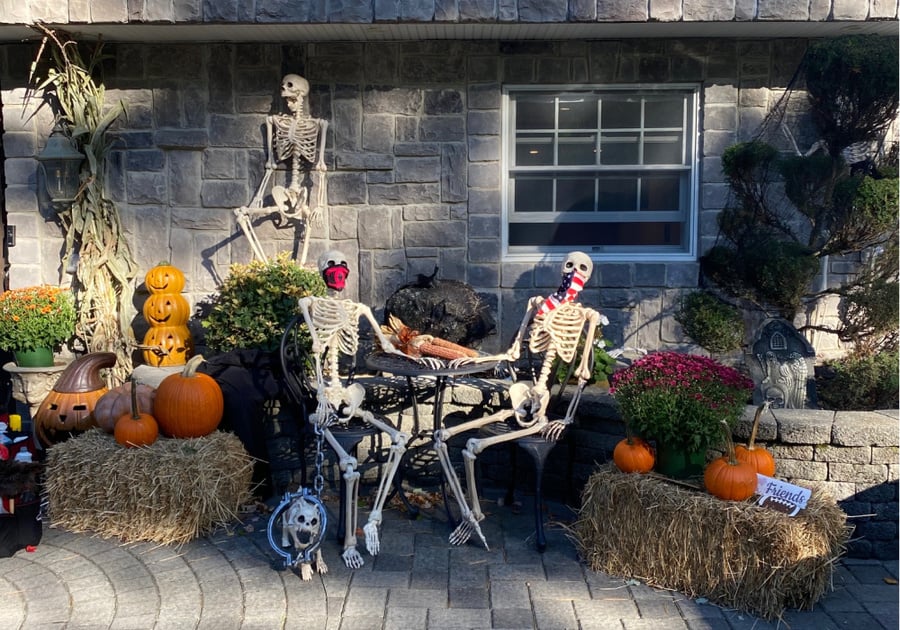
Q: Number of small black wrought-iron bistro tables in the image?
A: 1